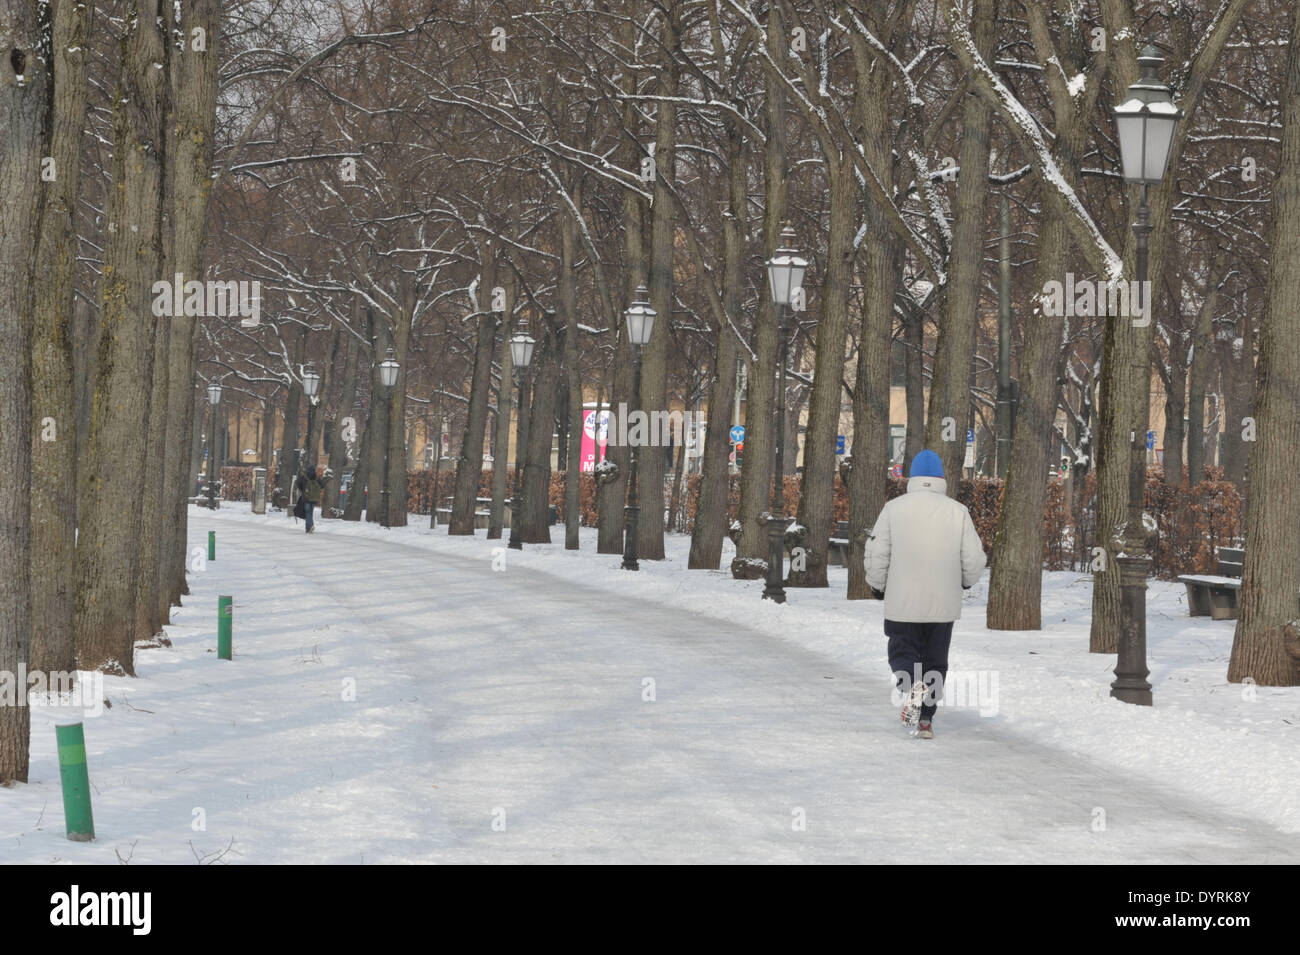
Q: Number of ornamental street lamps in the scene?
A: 7